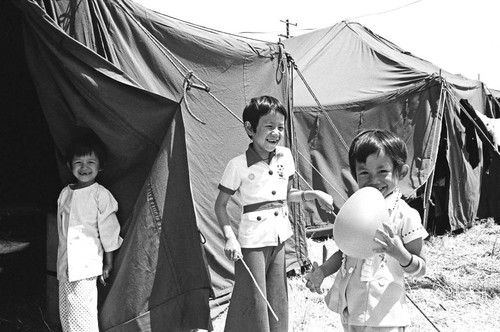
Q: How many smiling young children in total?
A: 3